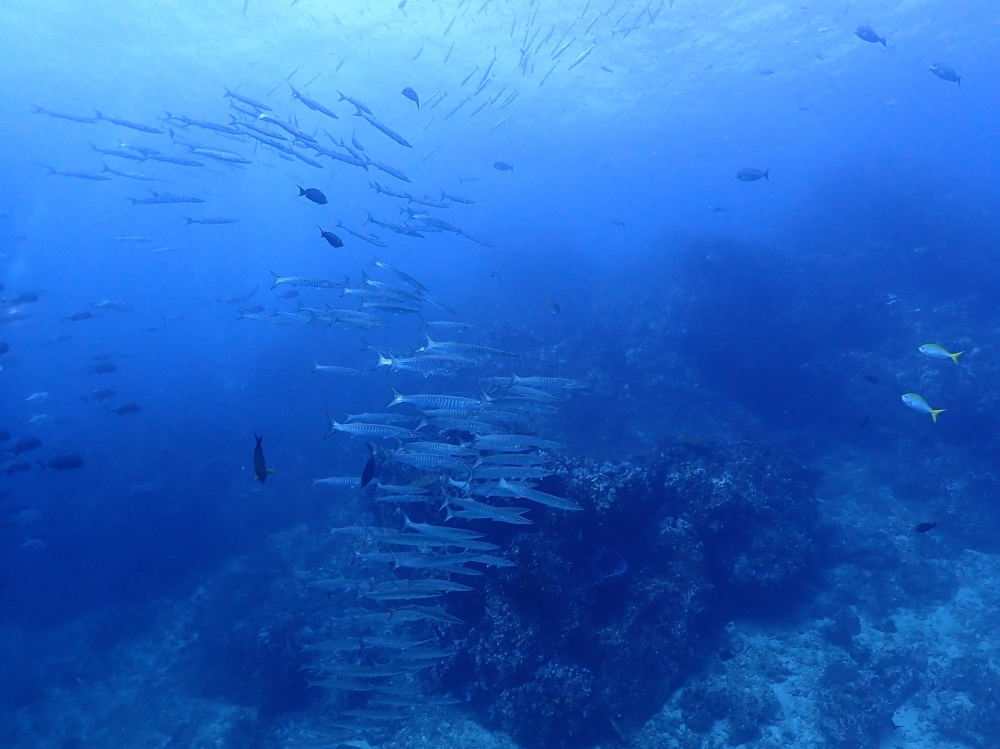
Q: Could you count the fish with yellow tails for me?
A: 2